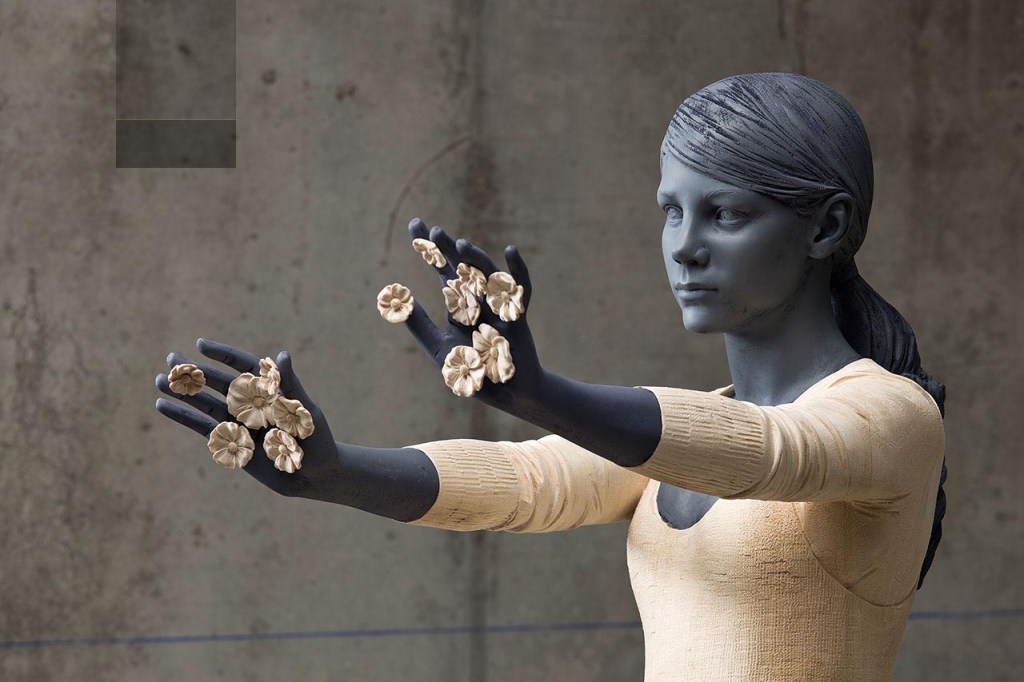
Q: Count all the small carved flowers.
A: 13